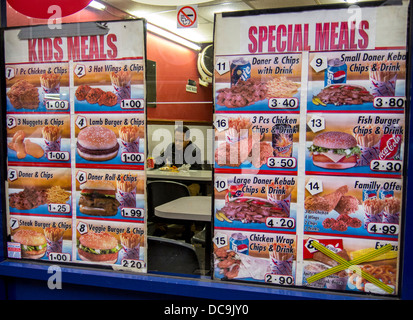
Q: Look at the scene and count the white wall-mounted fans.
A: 1